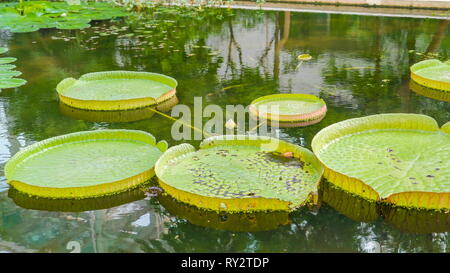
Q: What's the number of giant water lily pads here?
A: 6